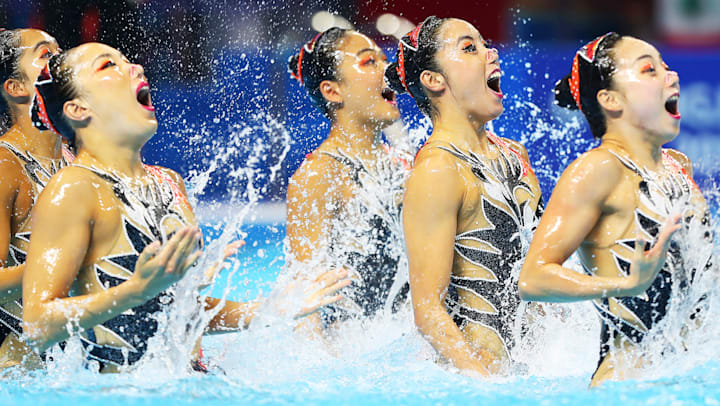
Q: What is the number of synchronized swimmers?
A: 5